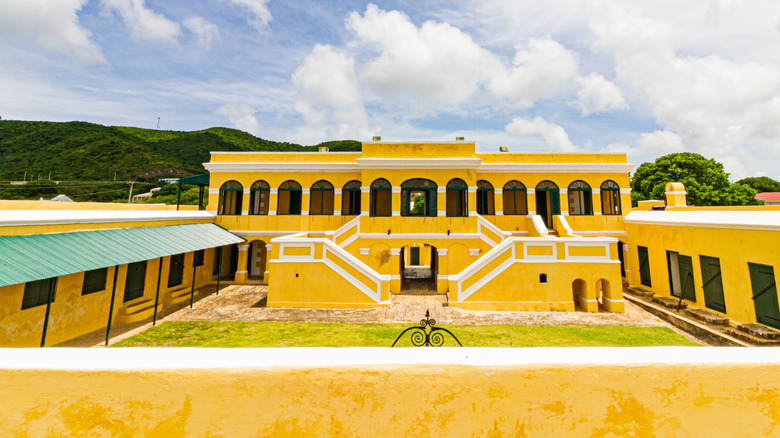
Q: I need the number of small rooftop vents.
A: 4